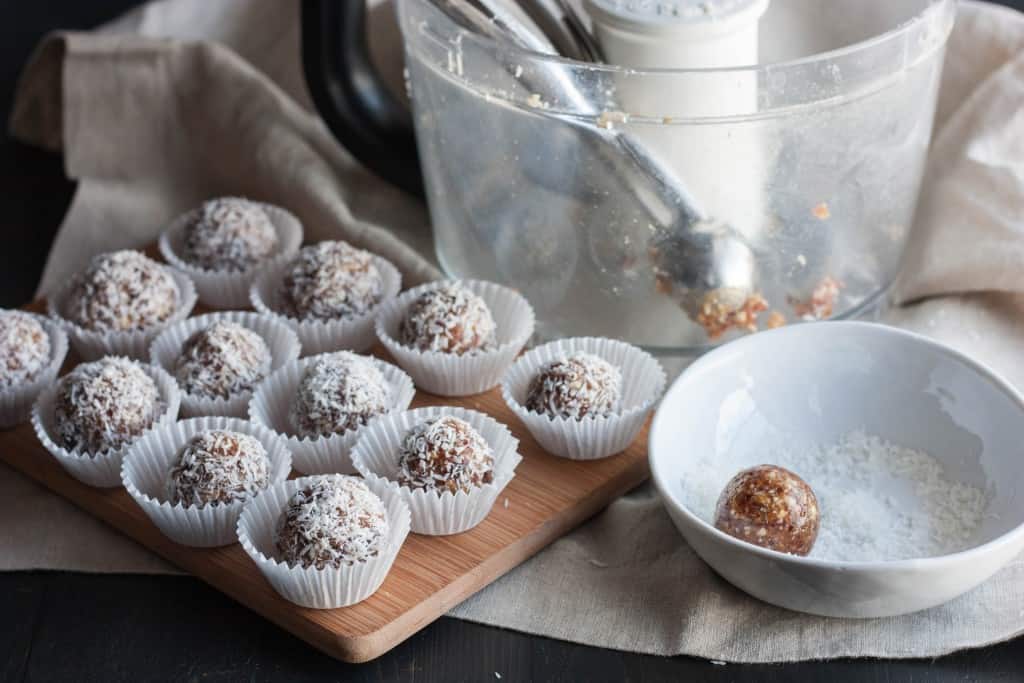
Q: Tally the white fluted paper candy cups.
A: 12